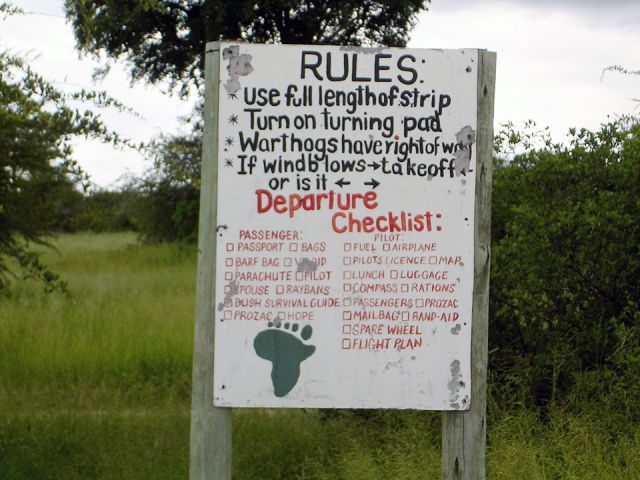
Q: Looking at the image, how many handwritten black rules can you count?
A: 4